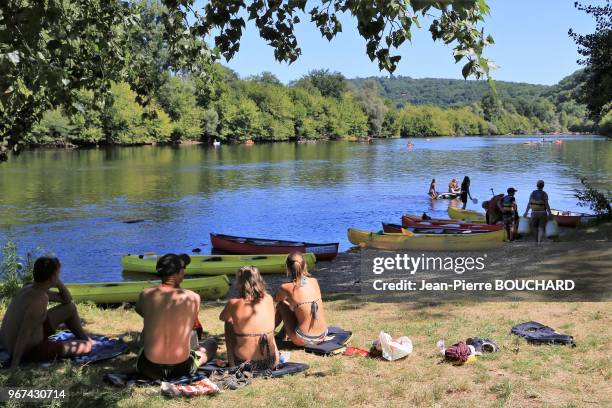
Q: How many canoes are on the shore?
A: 8